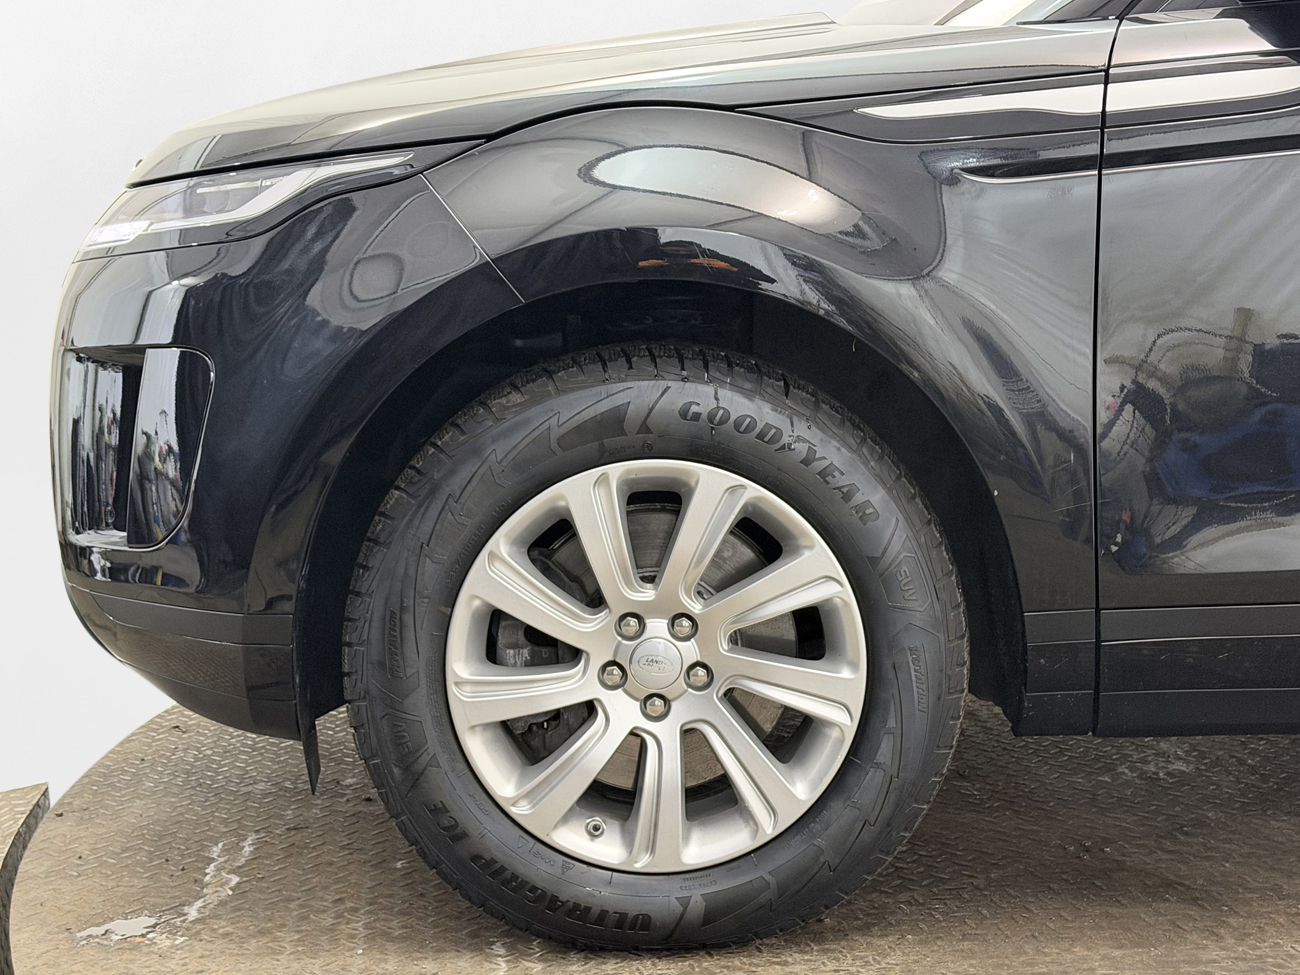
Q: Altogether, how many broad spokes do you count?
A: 9